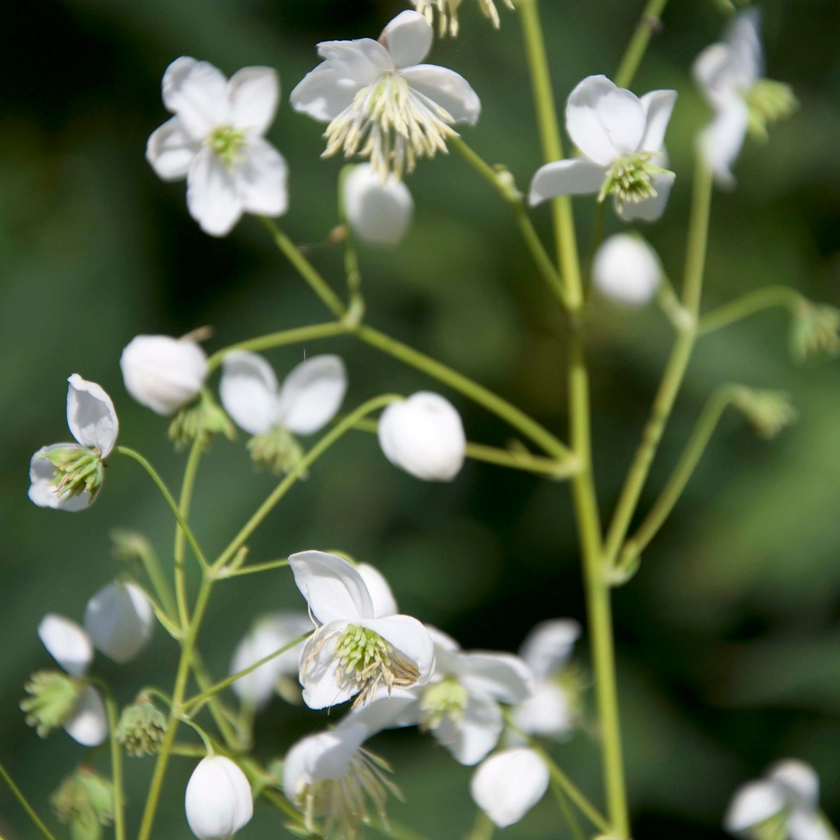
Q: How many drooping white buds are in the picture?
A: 7